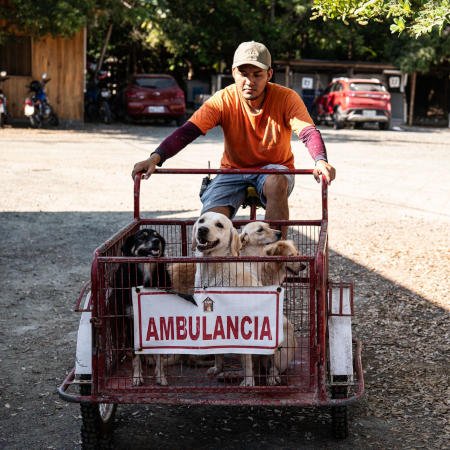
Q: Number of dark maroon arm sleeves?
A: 2